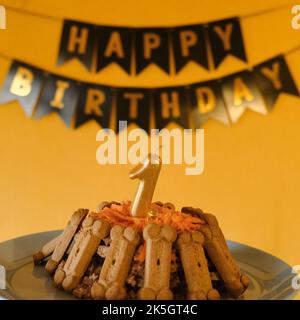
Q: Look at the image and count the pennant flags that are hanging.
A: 13